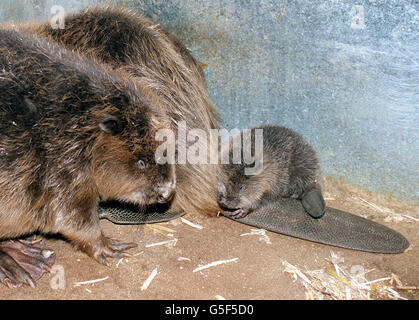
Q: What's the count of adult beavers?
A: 2